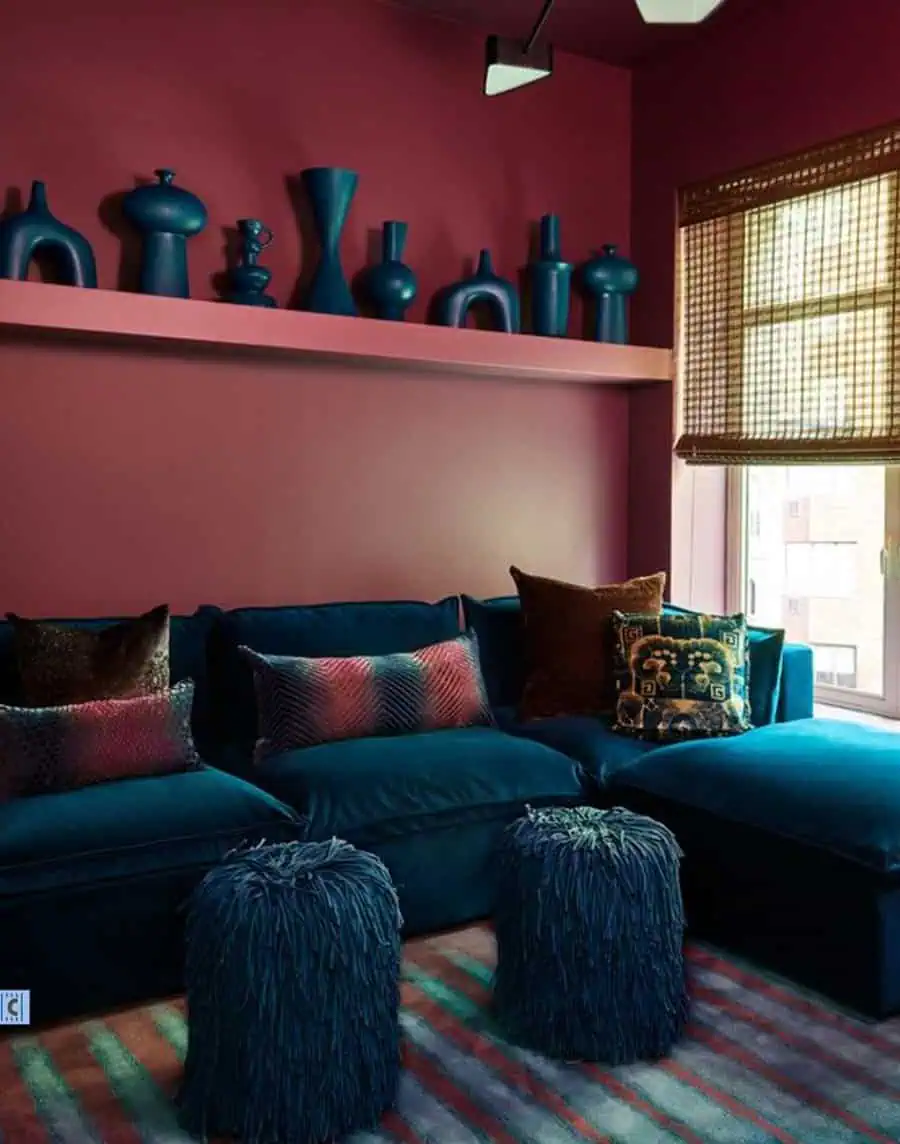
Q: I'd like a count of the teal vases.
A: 8